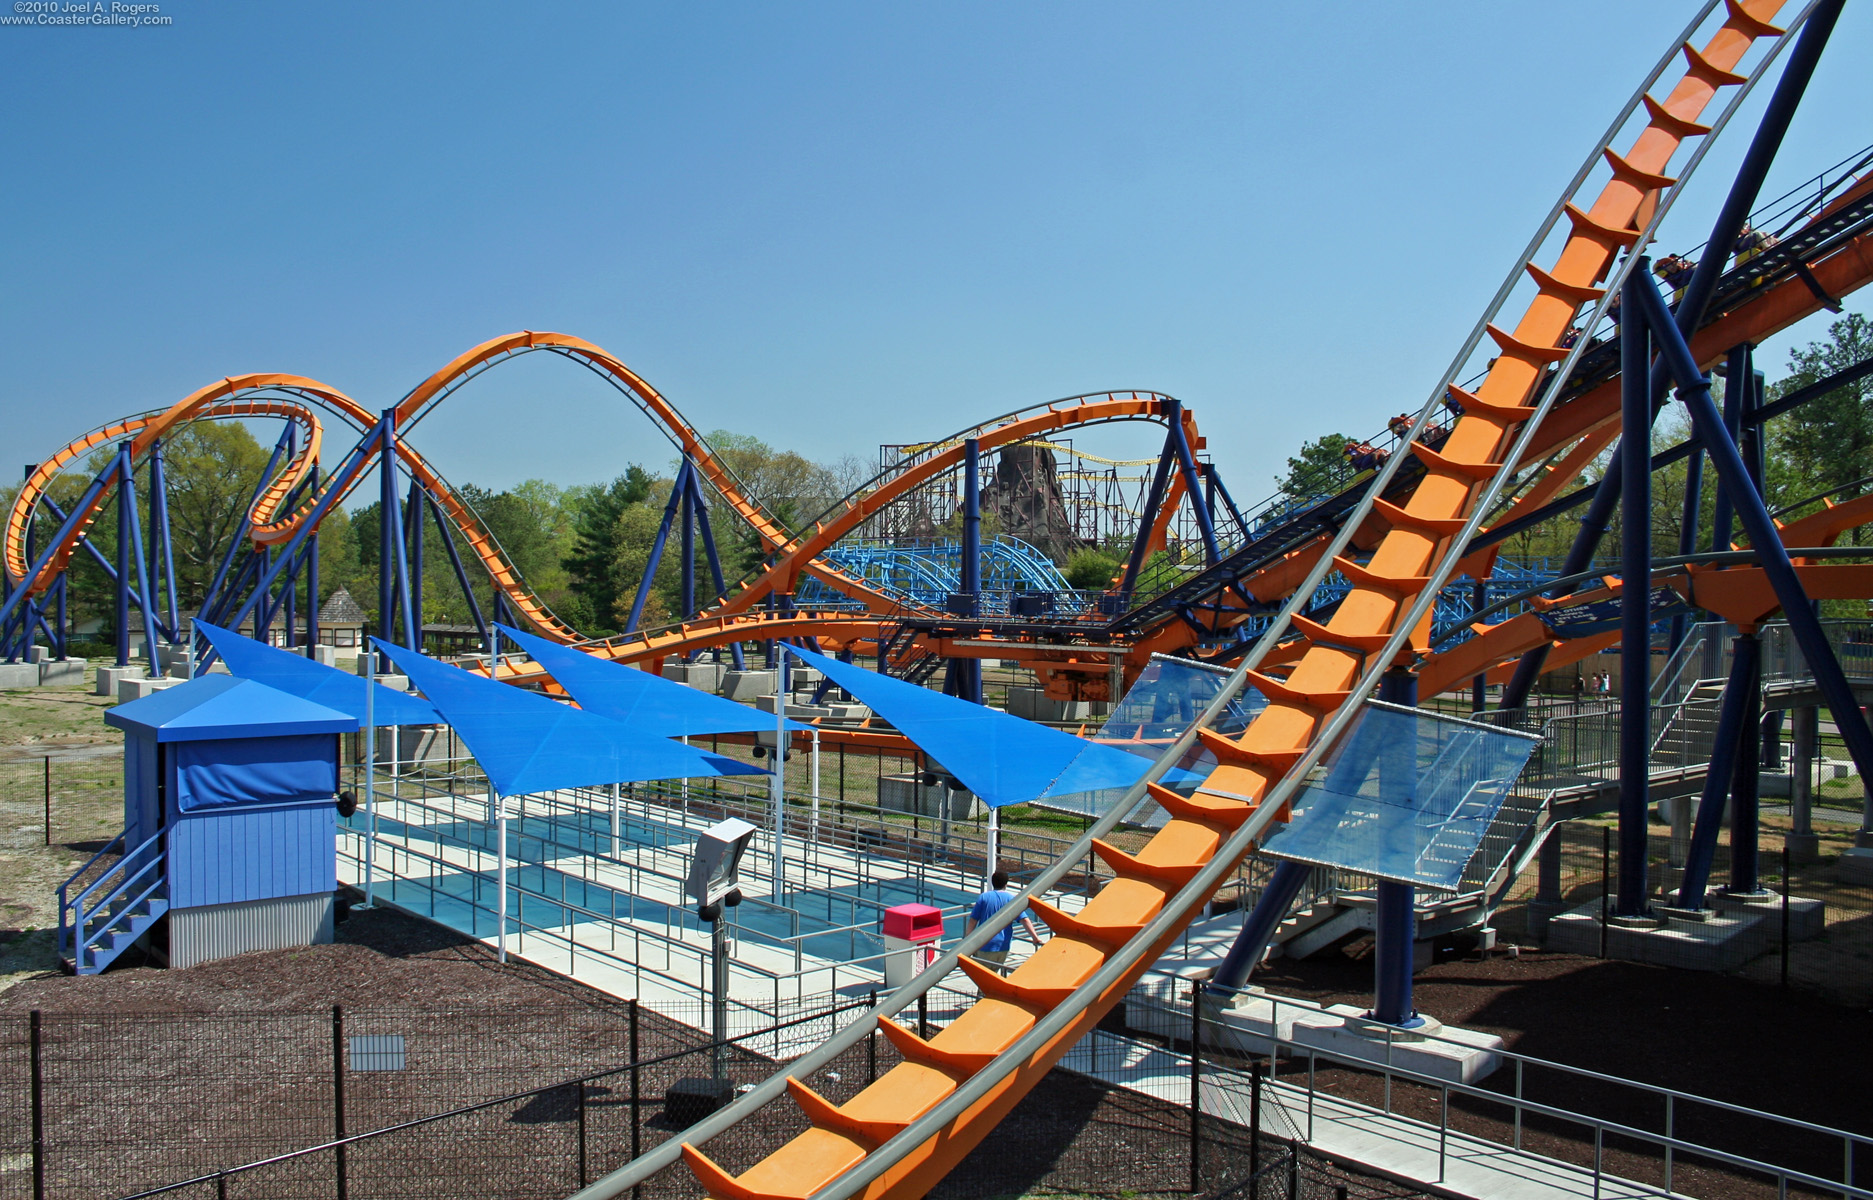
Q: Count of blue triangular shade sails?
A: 4